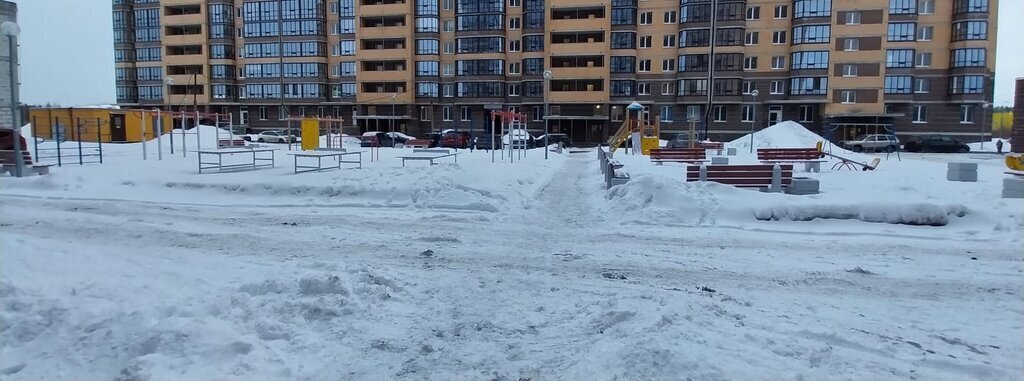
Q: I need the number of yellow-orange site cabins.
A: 1